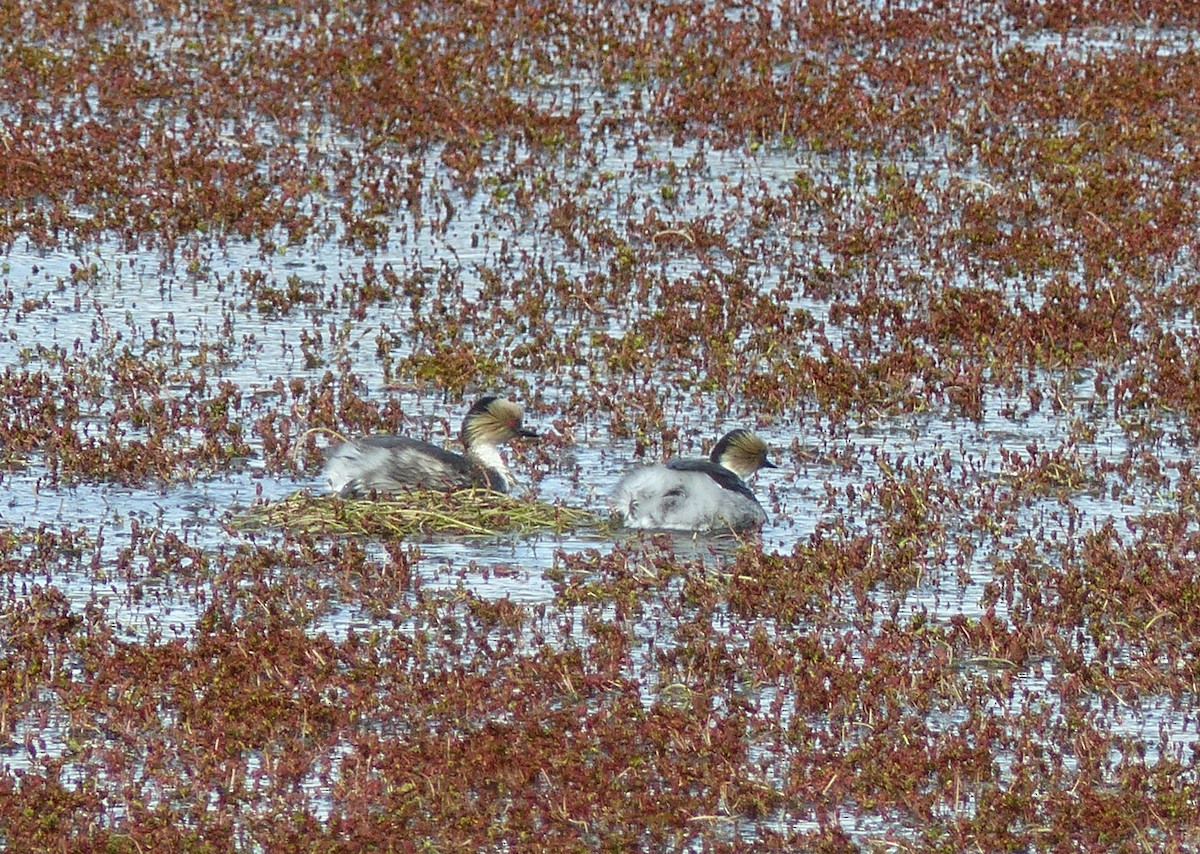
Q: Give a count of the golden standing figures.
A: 0